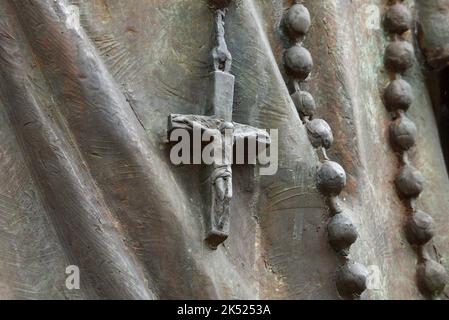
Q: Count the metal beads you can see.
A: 14